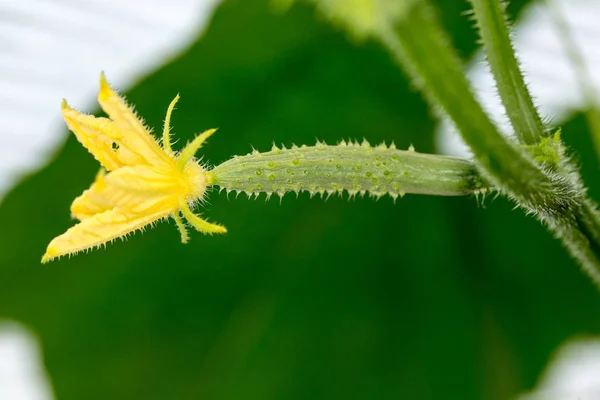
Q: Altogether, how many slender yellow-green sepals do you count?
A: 4